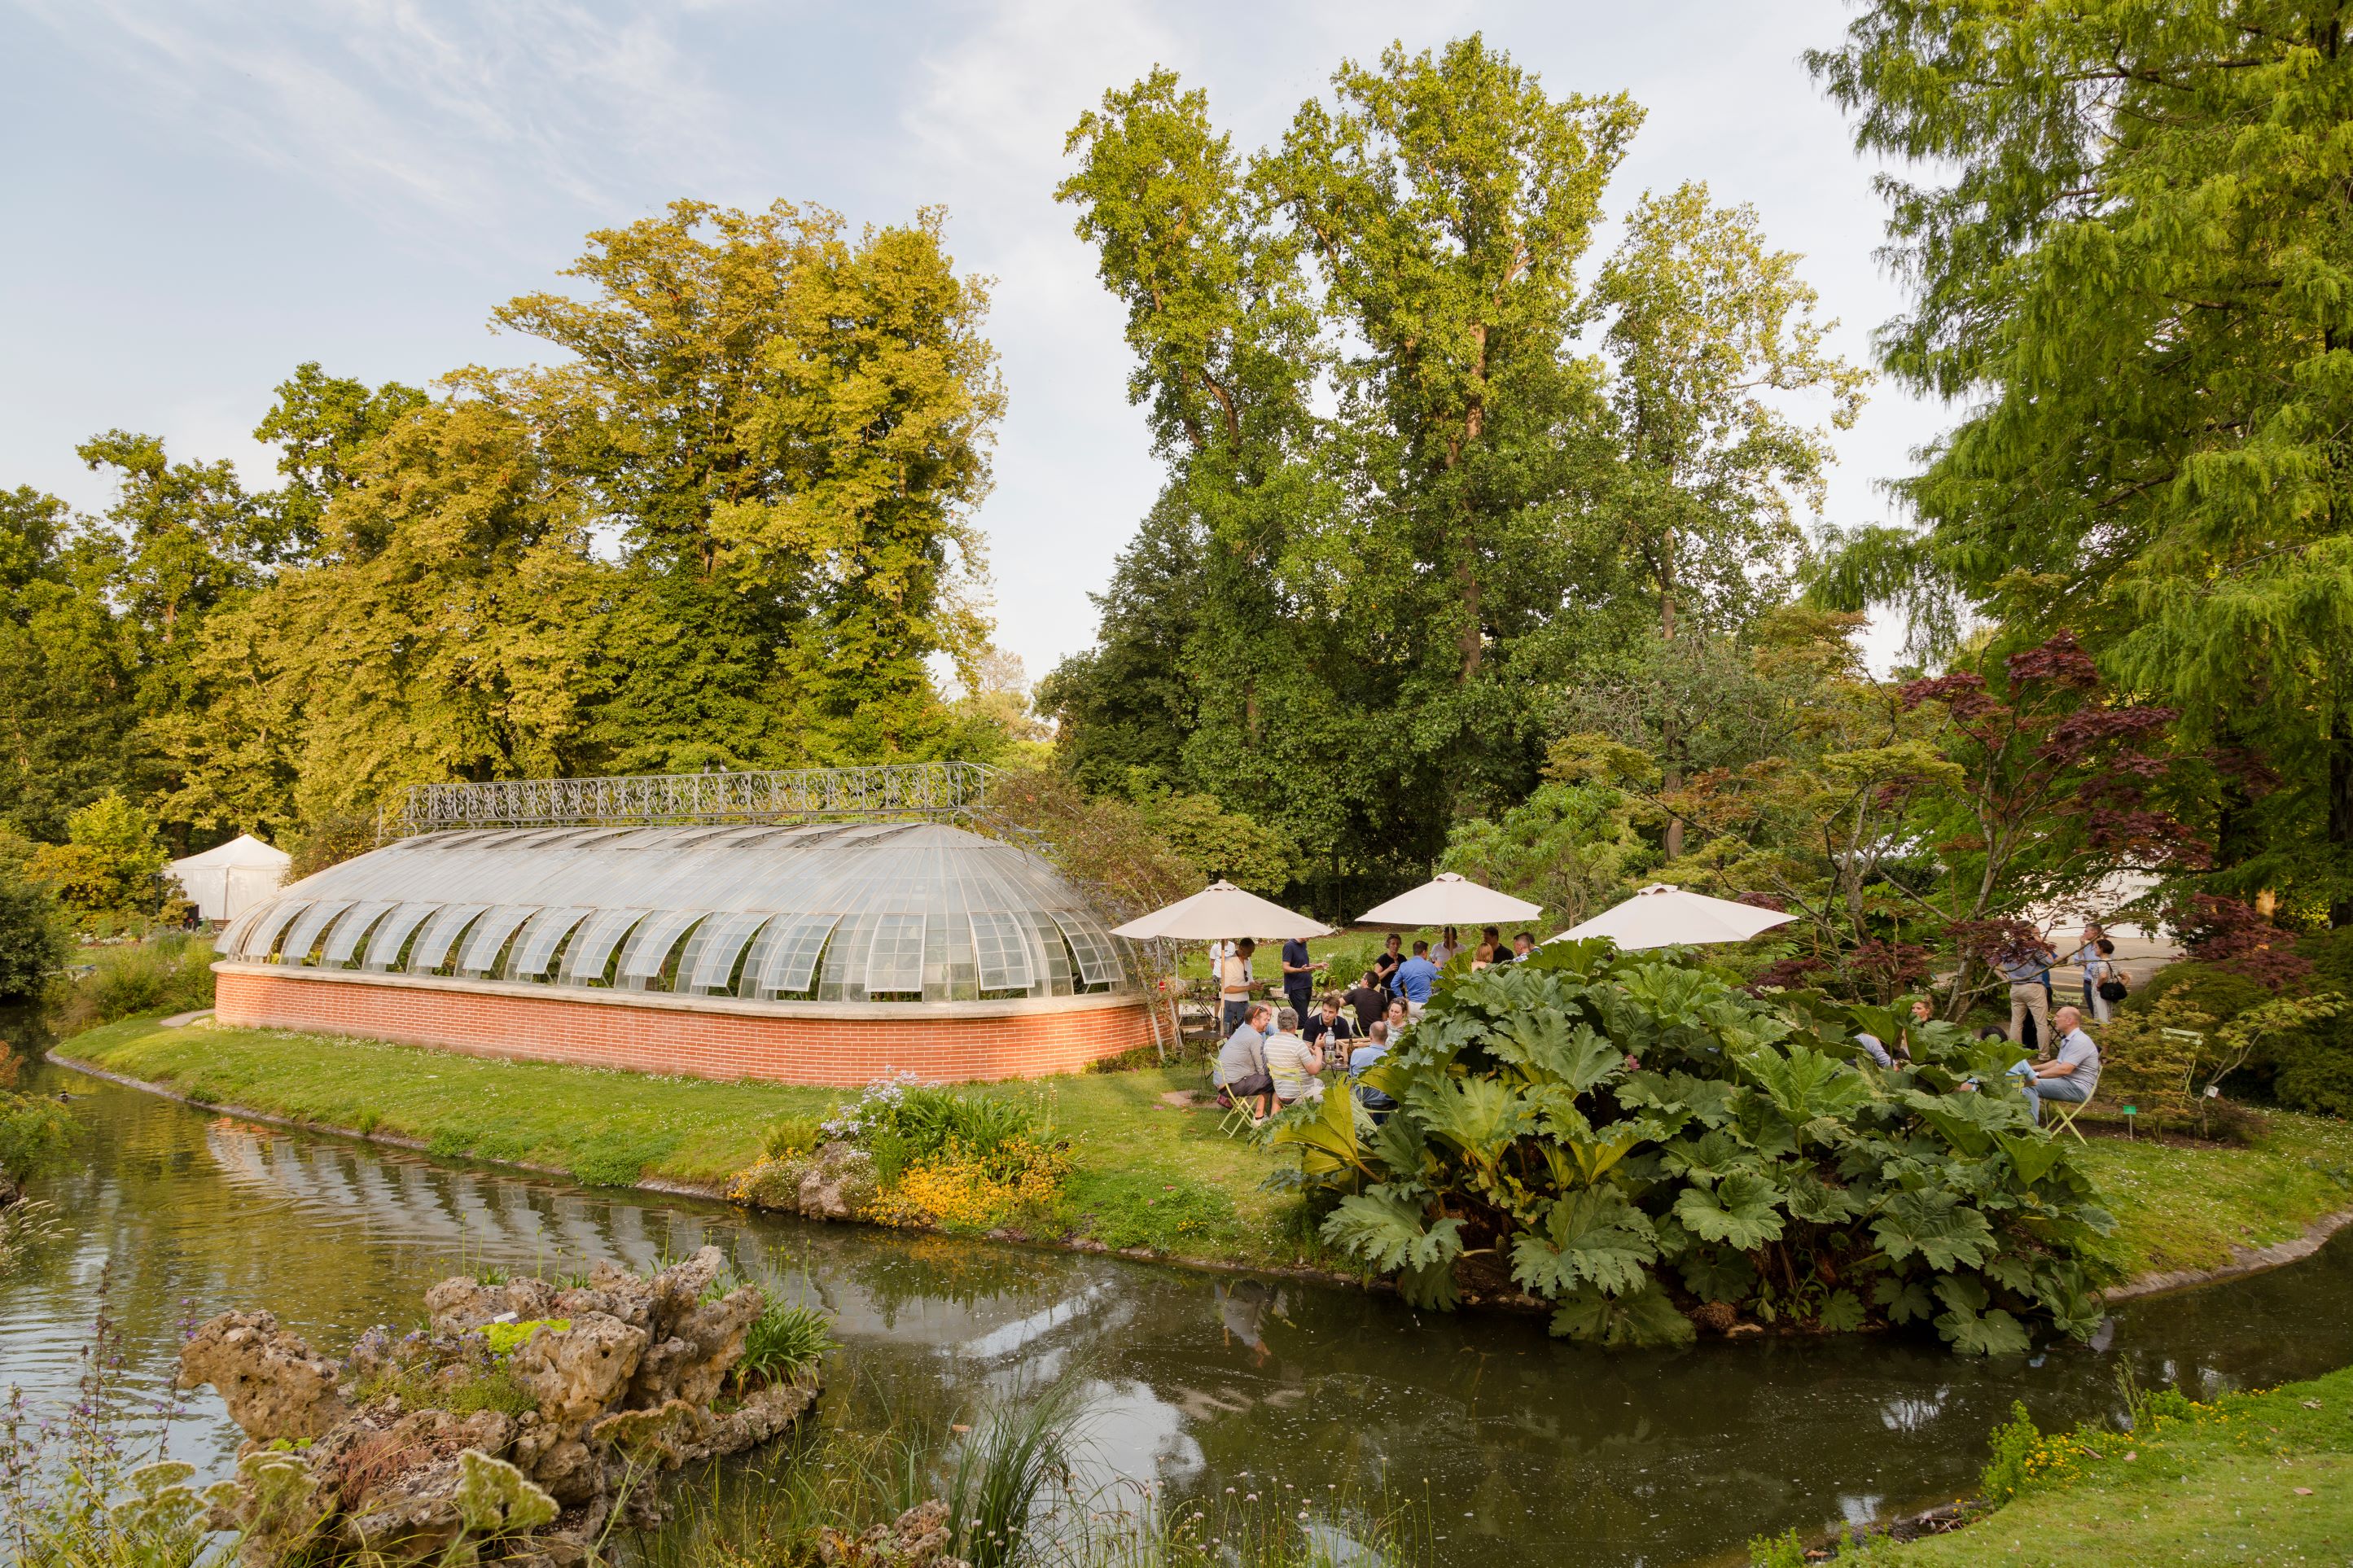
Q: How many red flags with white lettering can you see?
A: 0